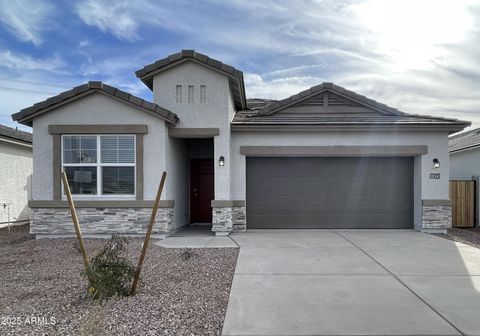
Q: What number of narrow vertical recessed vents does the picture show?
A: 3